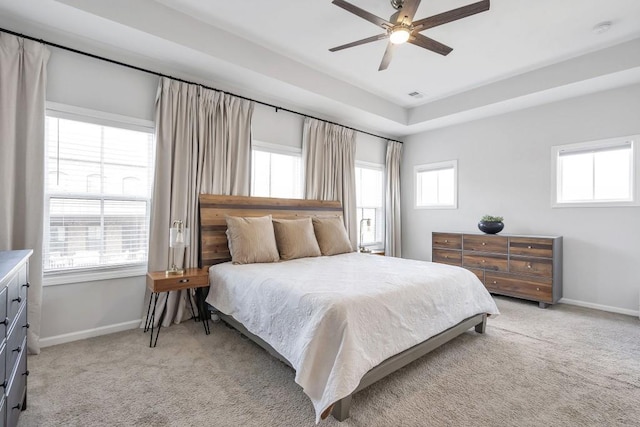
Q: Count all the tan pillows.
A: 3